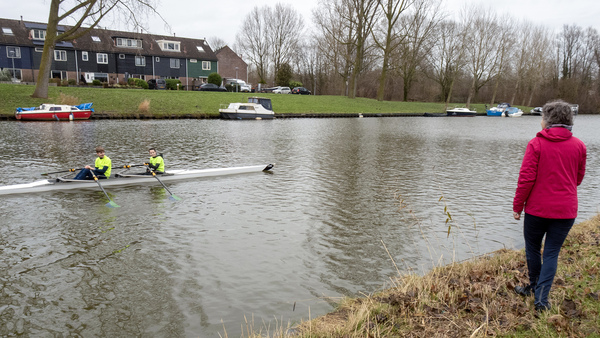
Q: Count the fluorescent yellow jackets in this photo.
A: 2